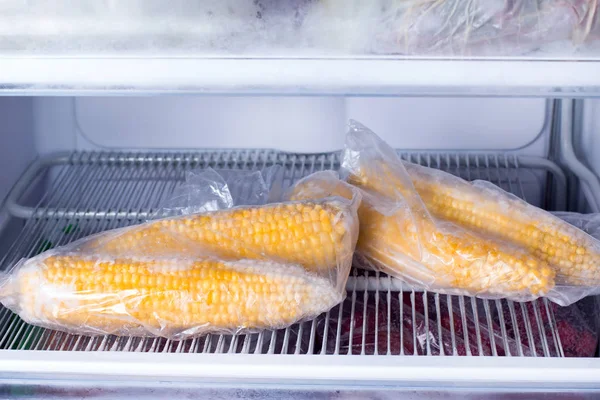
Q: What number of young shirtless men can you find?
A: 0